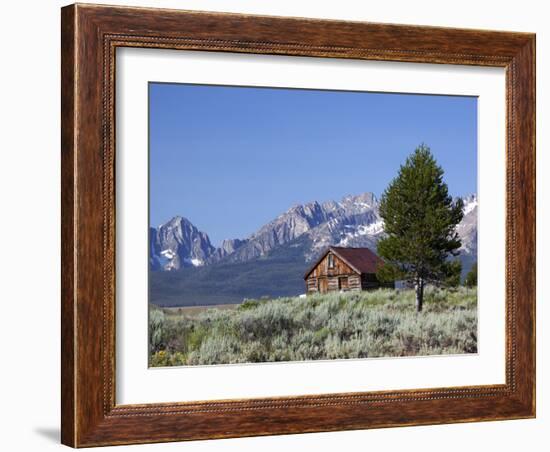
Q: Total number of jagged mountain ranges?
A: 1